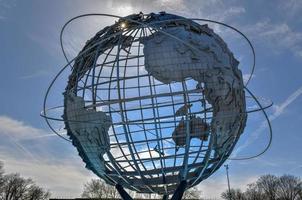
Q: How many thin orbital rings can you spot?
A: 3